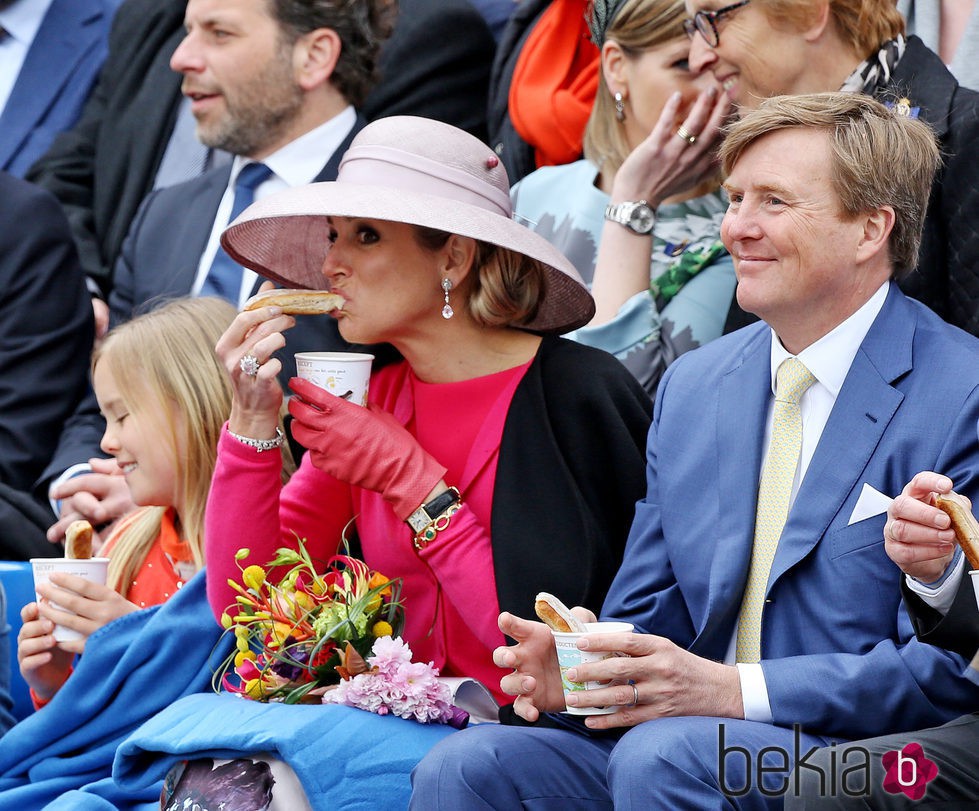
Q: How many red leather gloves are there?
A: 1